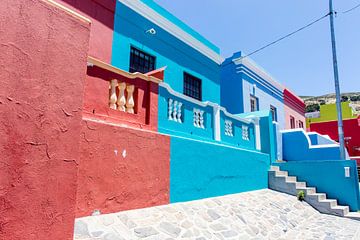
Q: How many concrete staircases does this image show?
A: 1